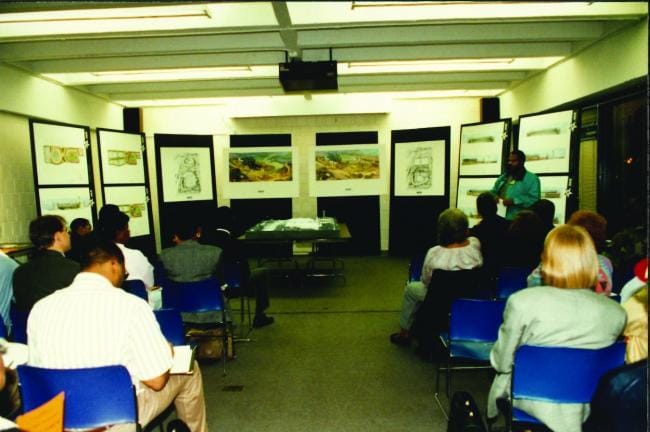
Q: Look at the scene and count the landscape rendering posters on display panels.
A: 2